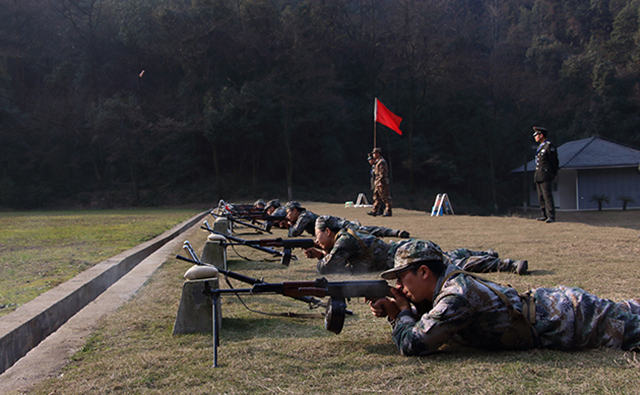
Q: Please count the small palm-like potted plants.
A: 2